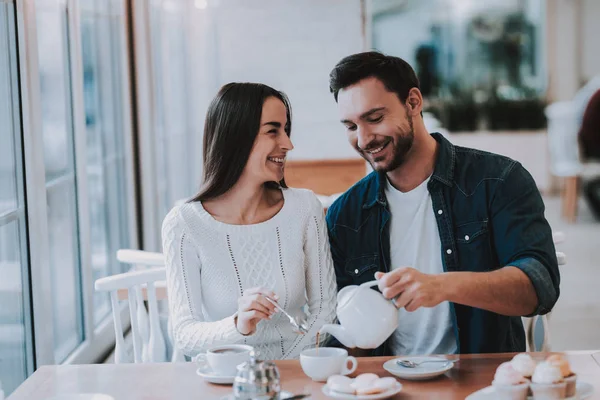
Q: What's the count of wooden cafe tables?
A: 1